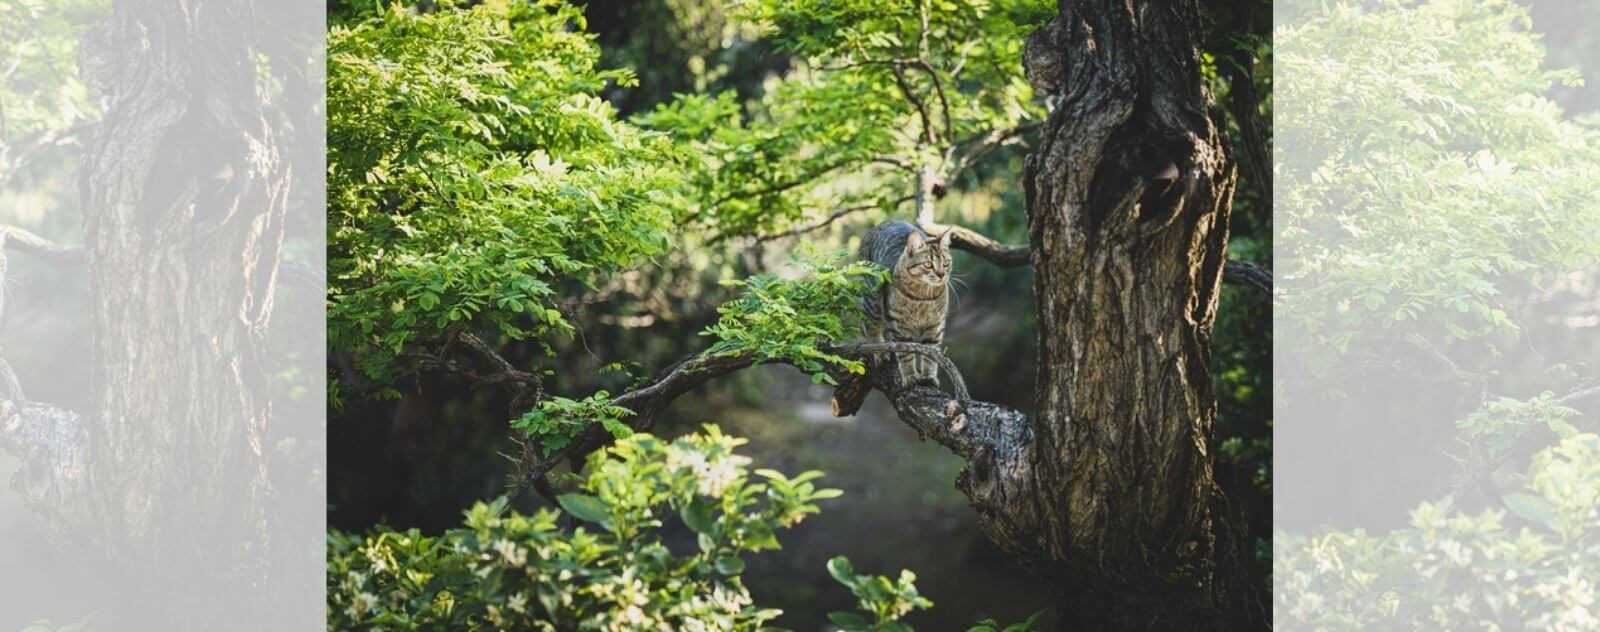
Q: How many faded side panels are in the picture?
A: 2